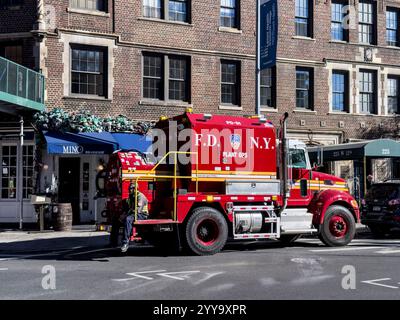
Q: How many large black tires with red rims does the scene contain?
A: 2